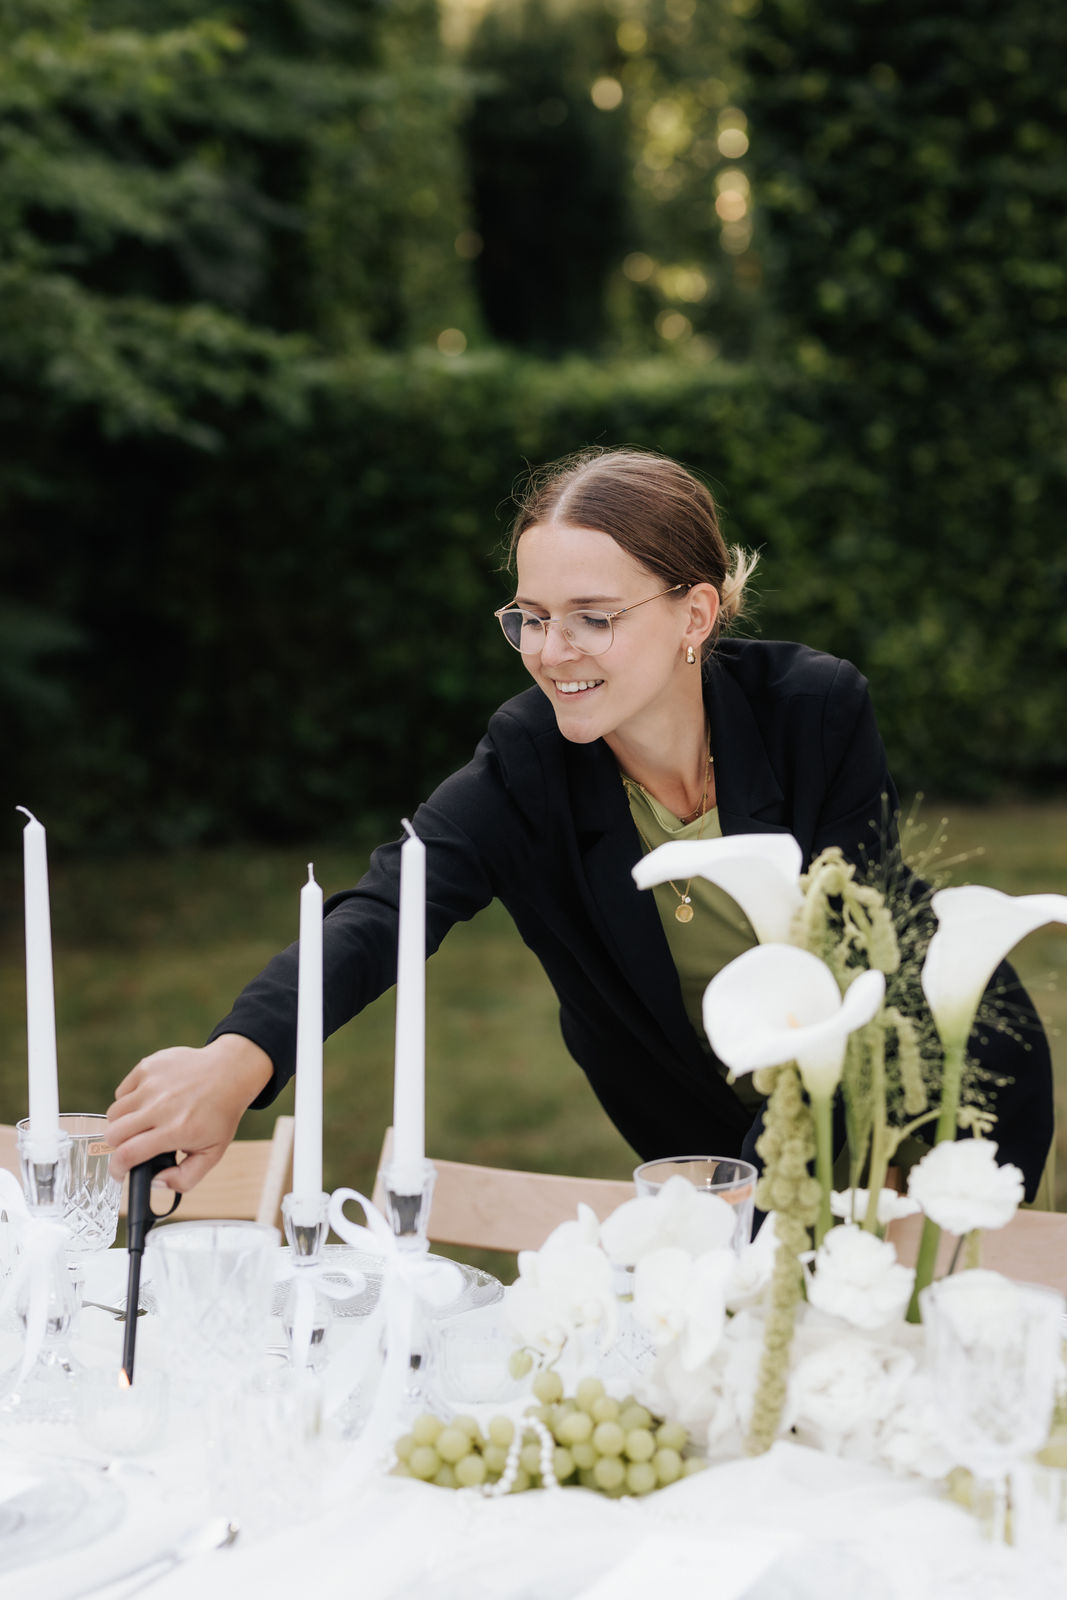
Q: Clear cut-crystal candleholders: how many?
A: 3